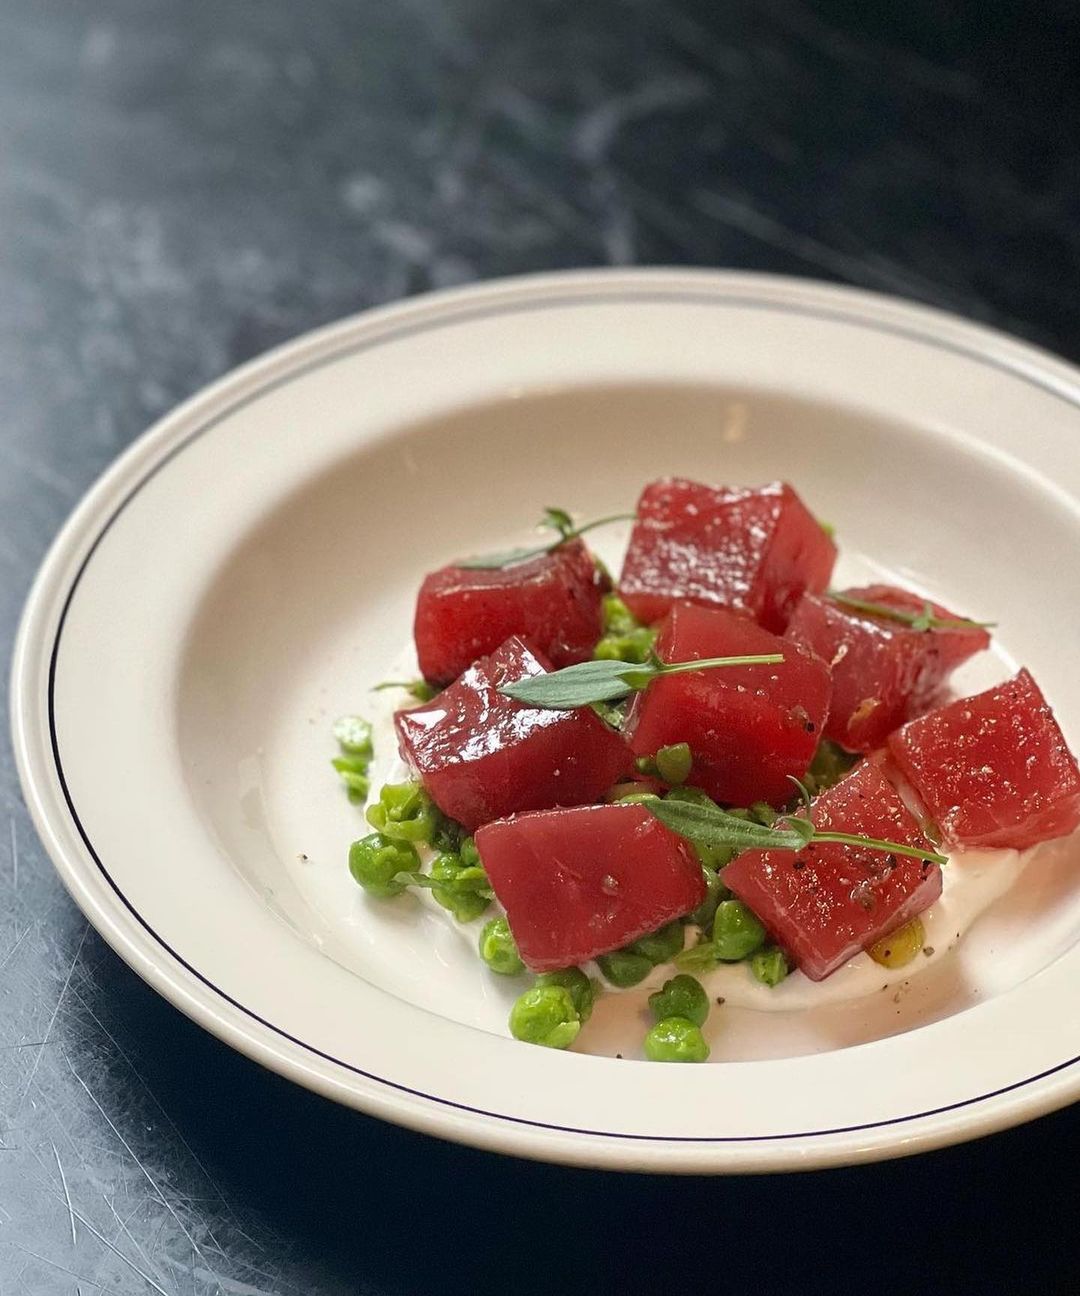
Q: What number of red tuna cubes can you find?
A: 8